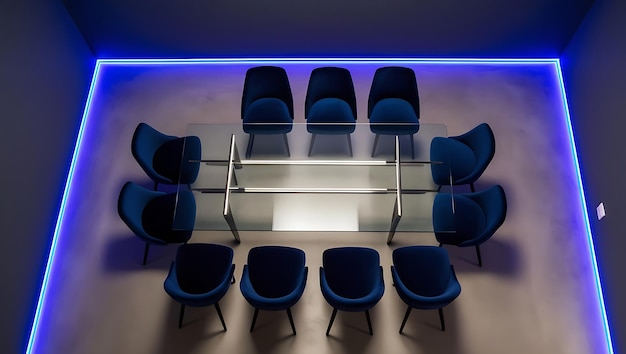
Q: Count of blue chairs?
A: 11